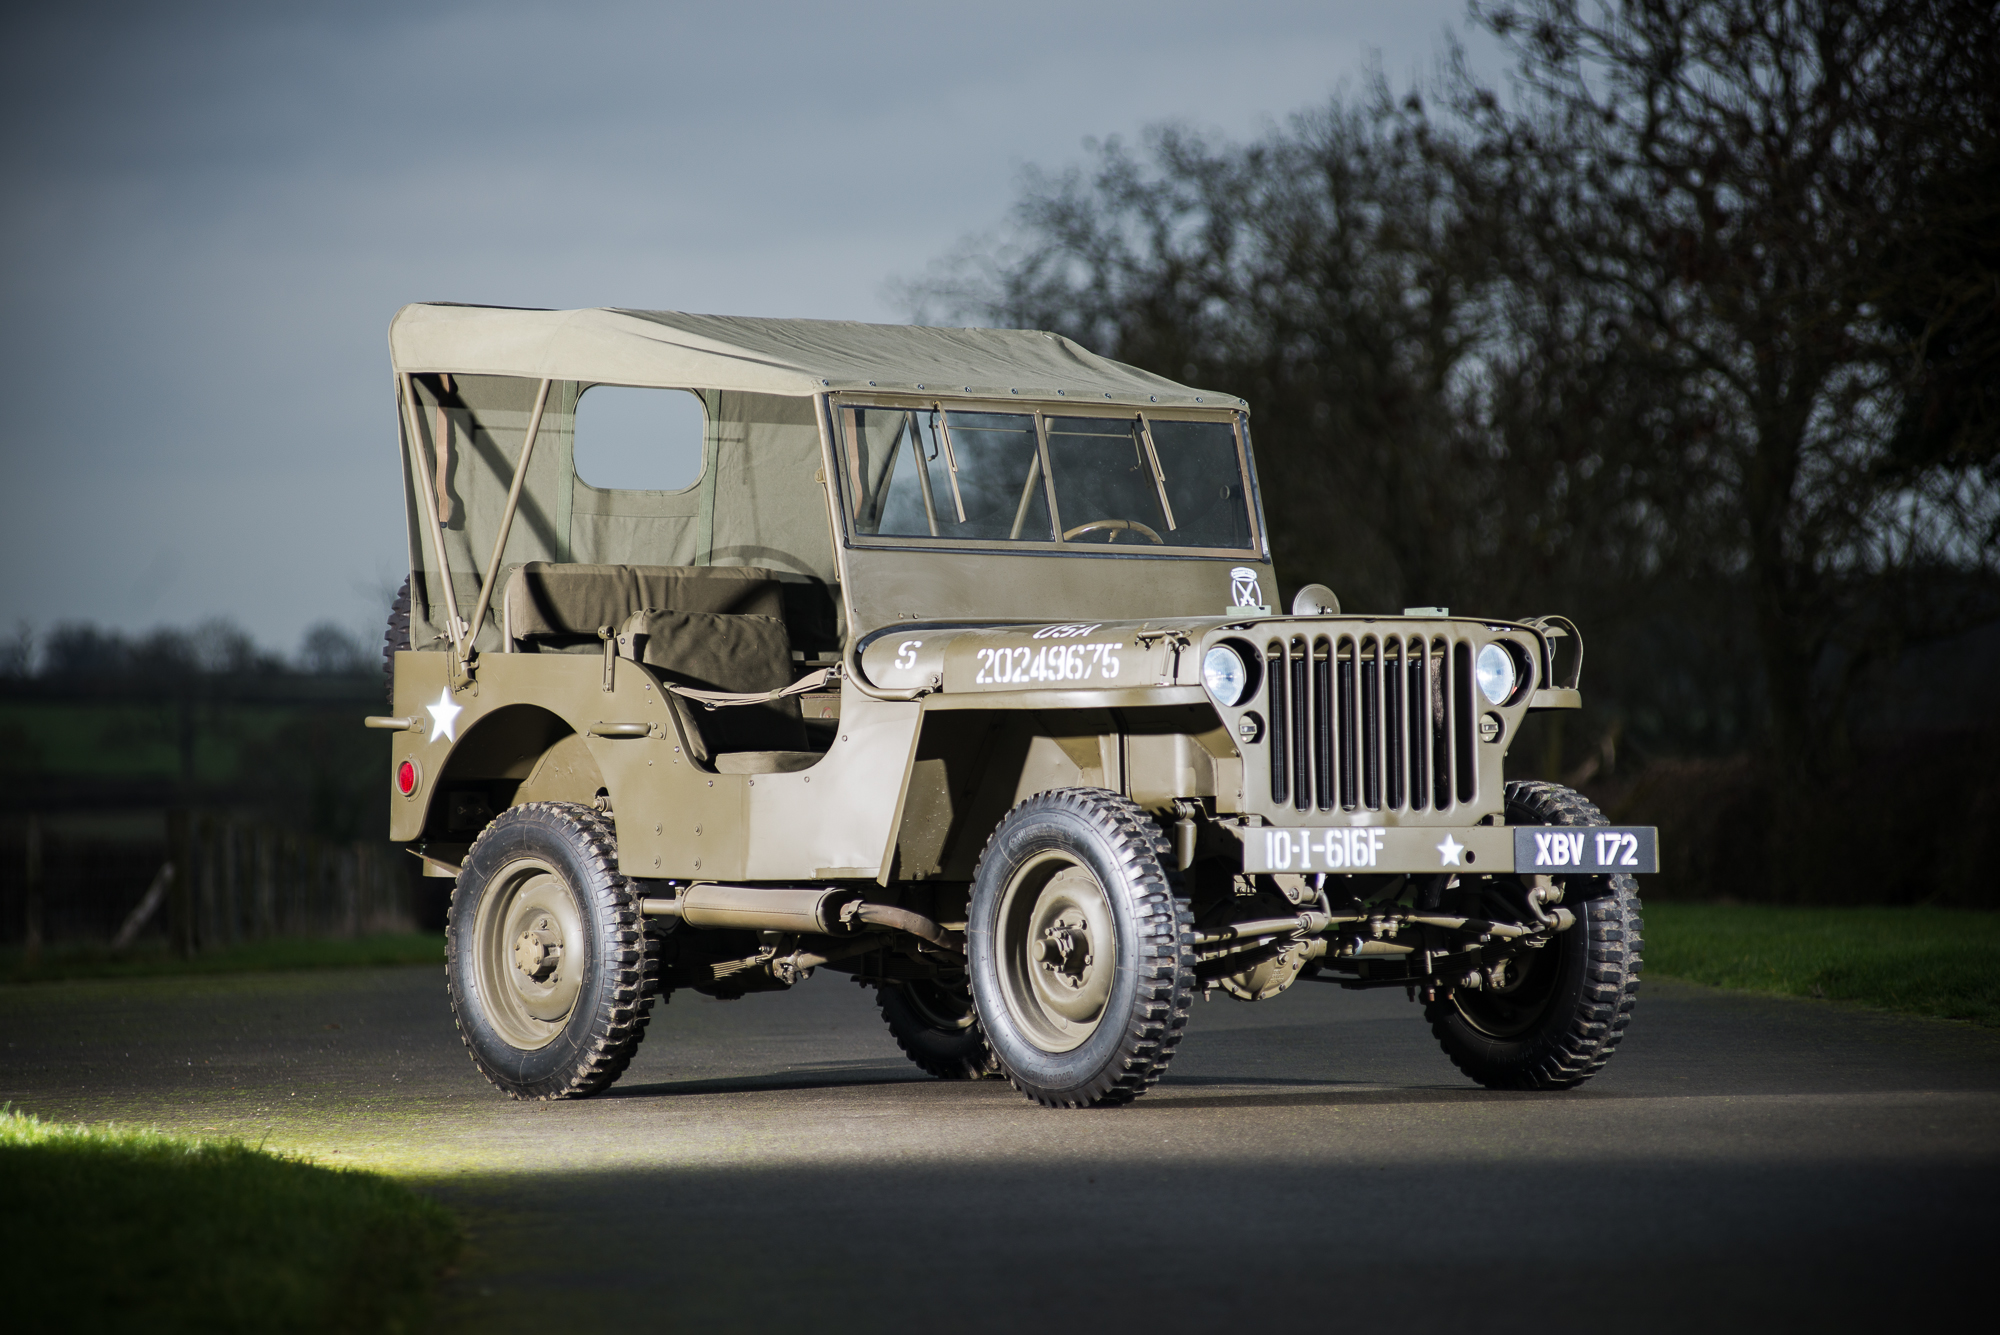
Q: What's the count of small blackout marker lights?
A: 2